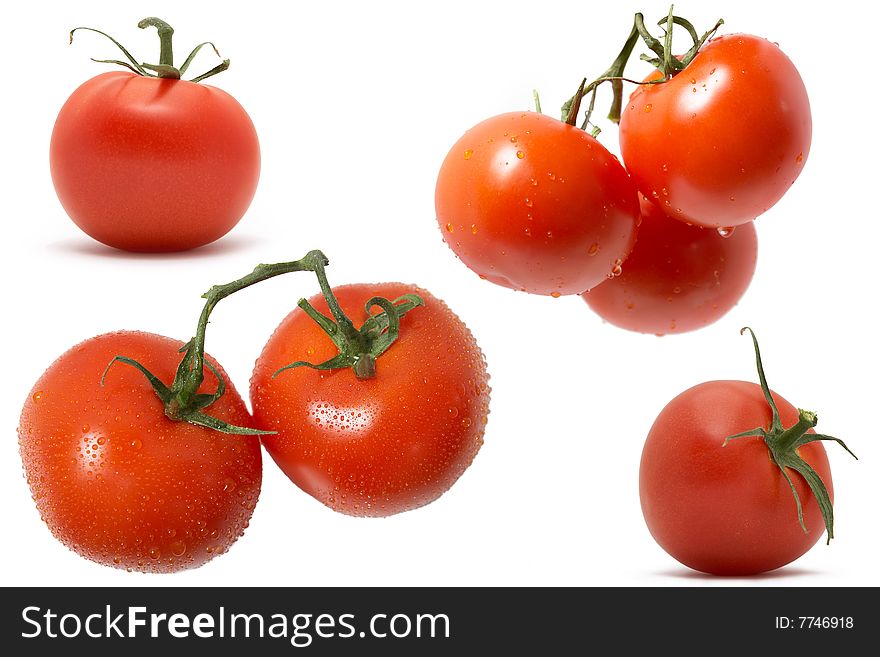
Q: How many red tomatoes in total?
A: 7